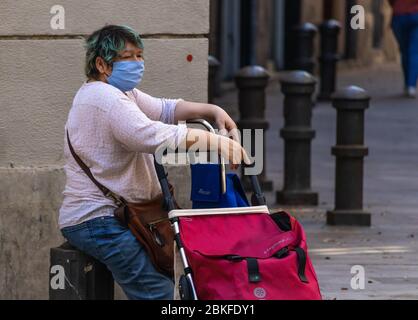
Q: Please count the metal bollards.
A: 6